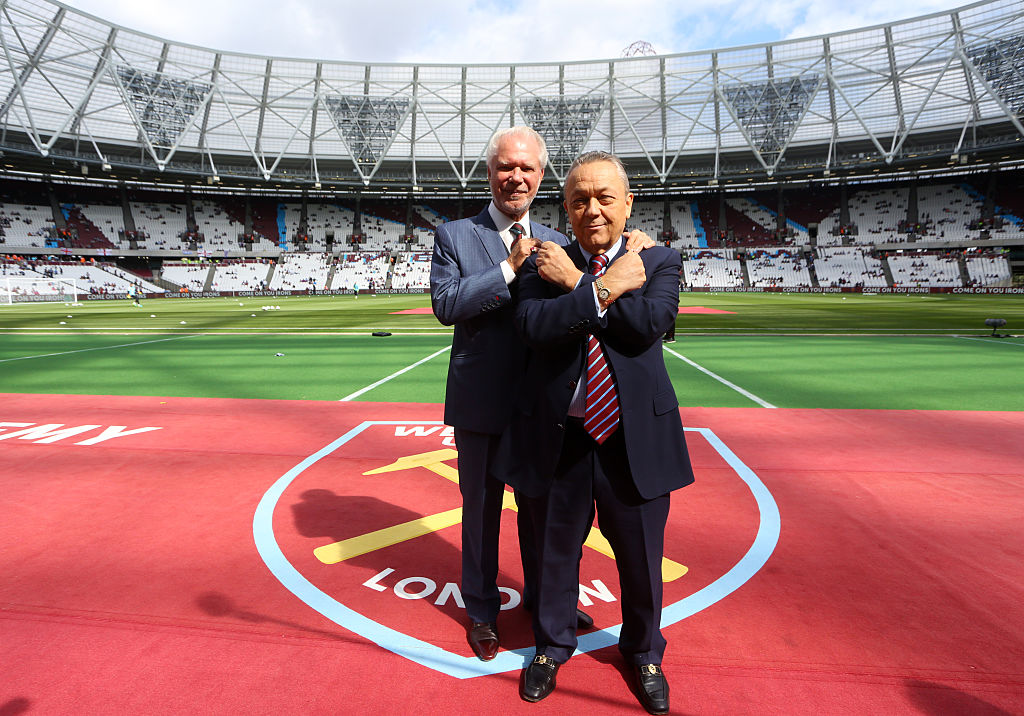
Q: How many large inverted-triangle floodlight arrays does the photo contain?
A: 5